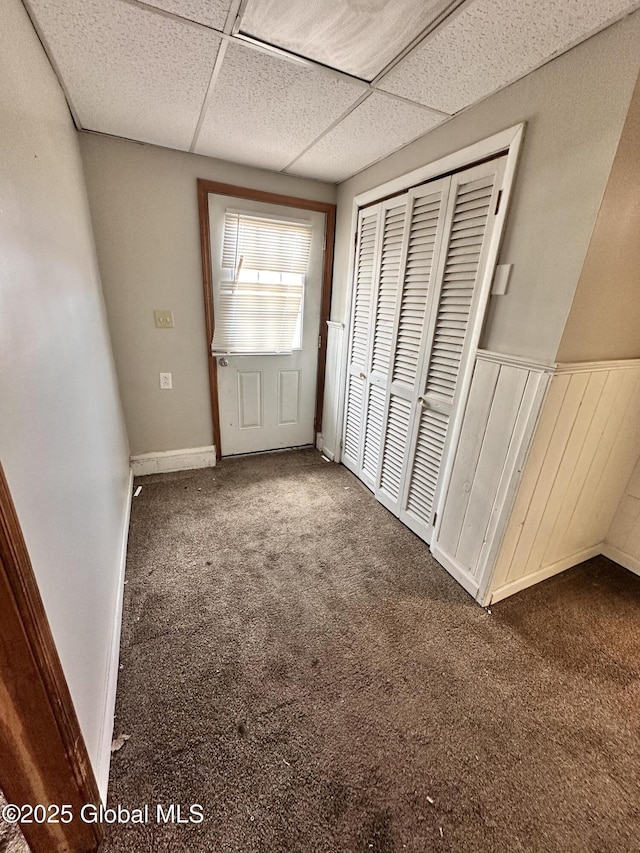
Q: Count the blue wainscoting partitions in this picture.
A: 0